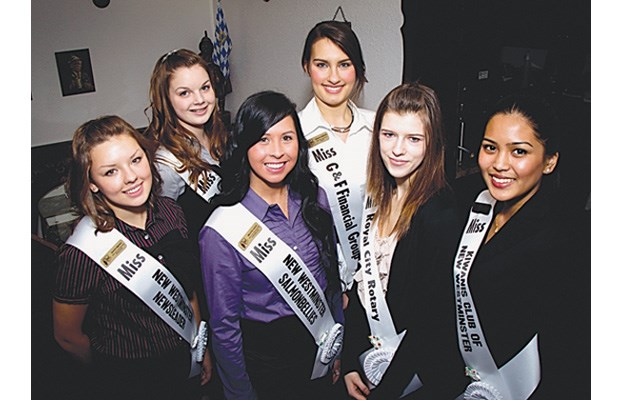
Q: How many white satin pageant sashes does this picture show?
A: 6